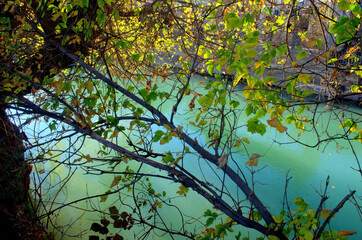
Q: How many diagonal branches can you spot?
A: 2